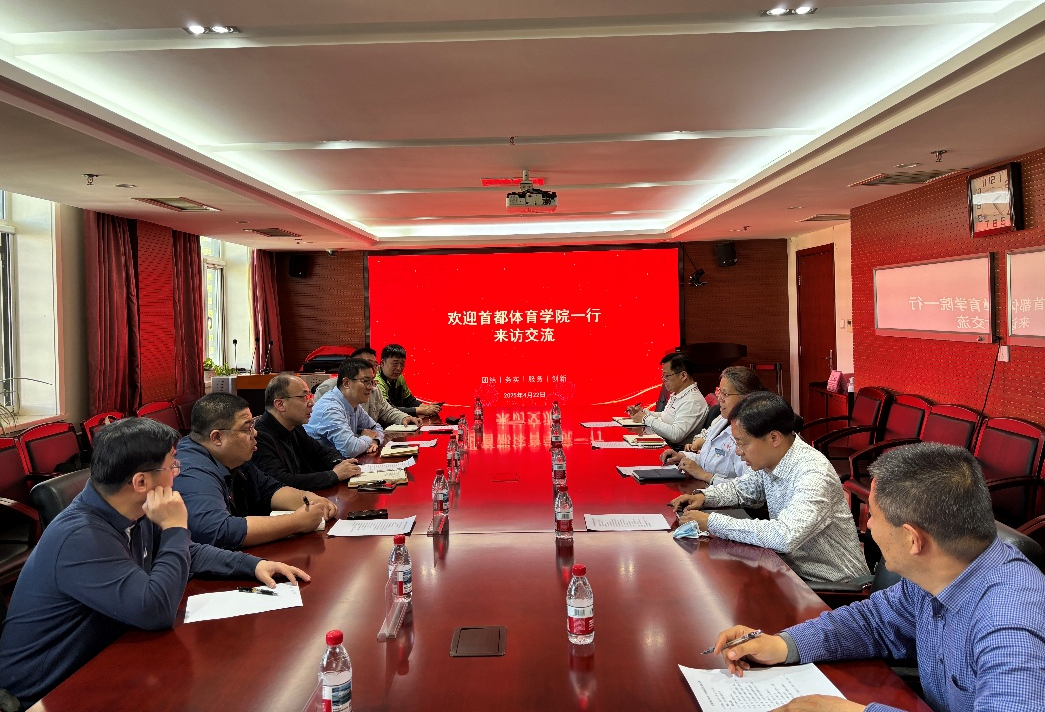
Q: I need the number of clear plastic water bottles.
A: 11